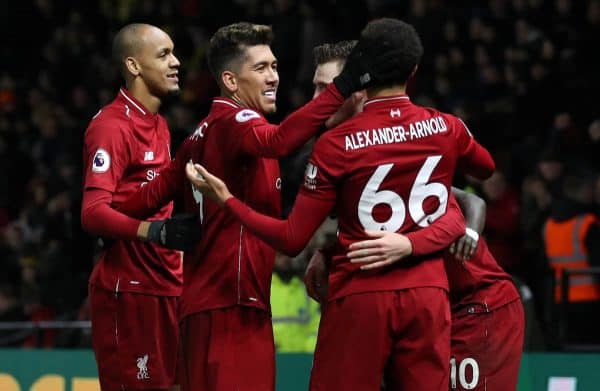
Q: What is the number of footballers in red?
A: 5